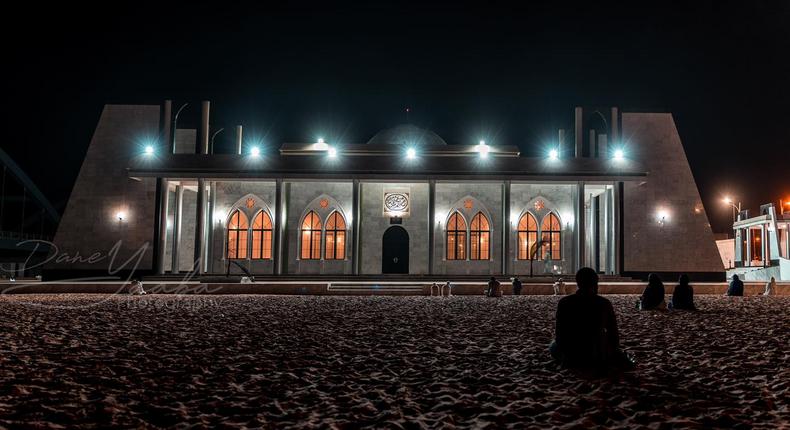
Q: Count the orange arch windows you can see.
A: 8